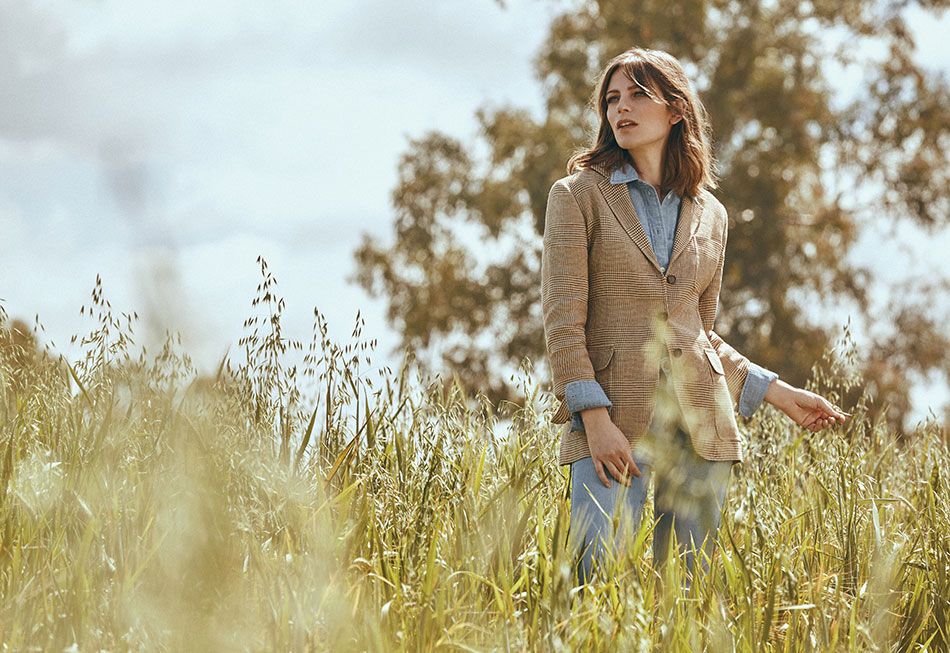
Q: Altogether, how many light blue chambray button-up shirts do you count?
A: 1